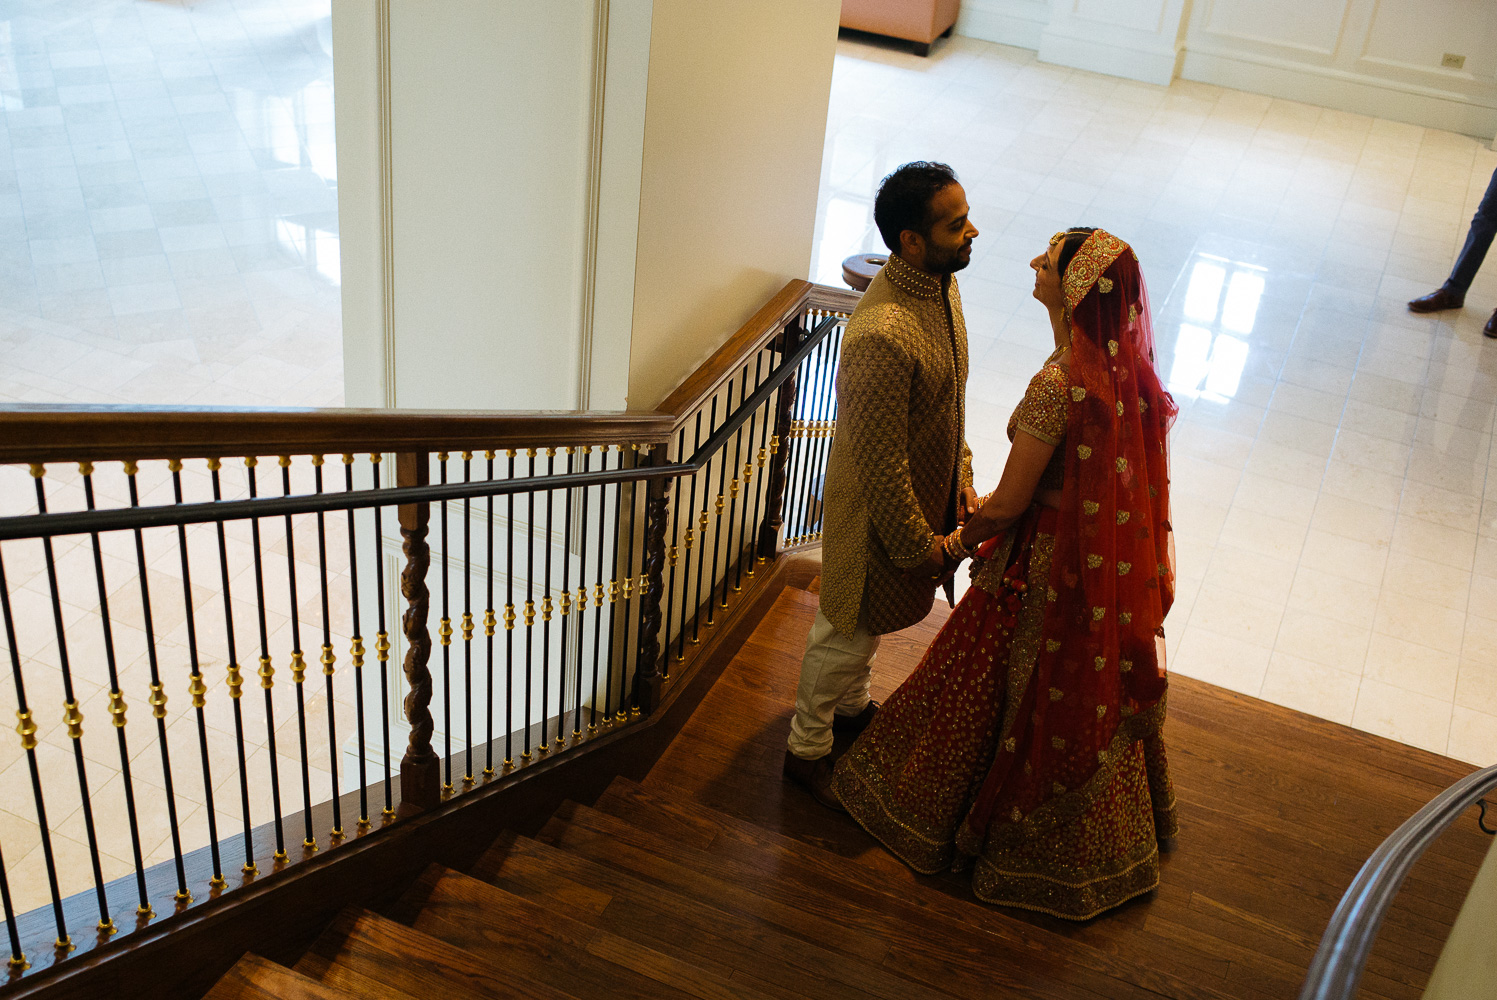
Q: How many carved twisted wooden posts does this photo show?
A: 3